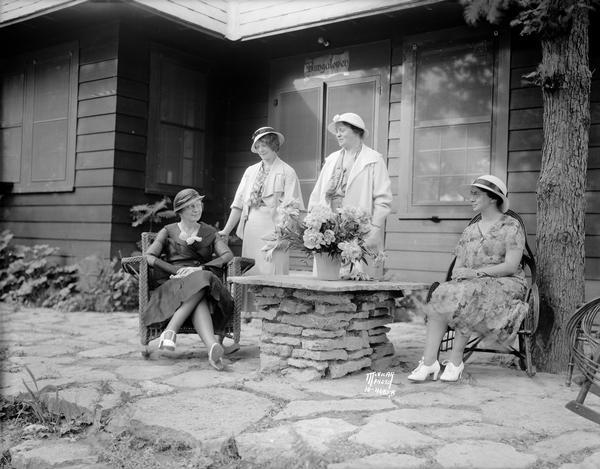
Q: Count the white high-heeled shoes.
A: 4